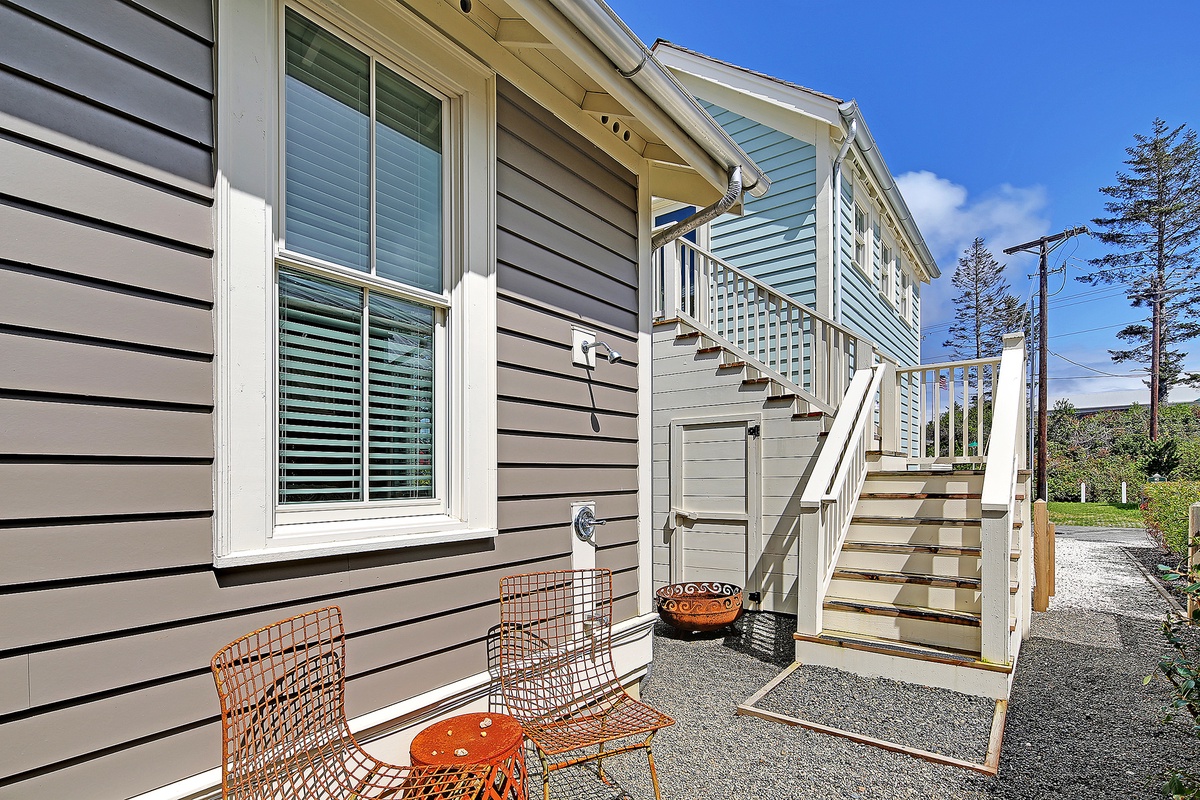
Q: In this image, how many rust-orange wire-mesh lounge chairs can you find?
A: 2